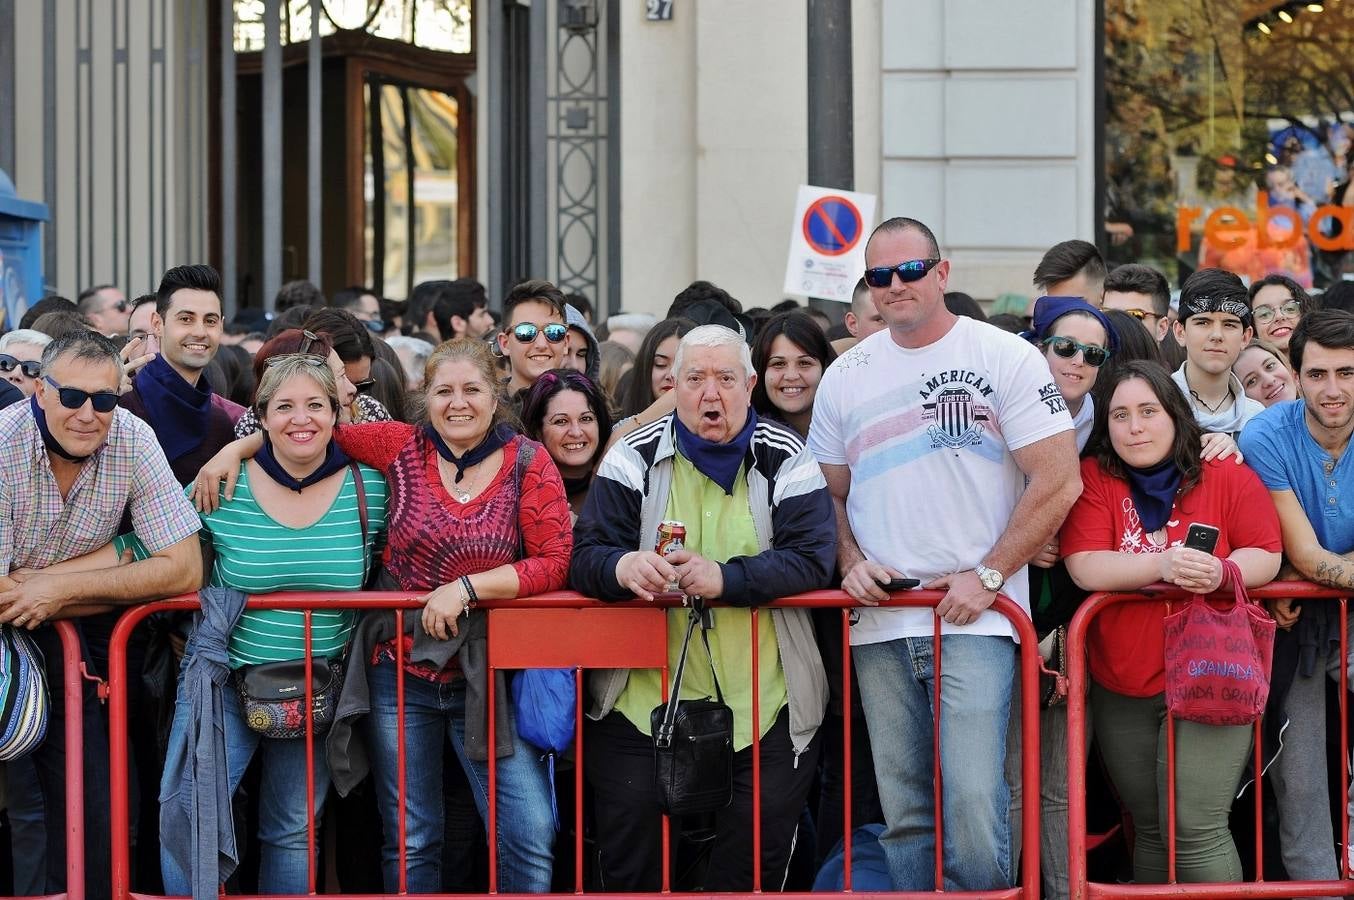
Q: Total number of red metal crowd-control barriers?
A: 3